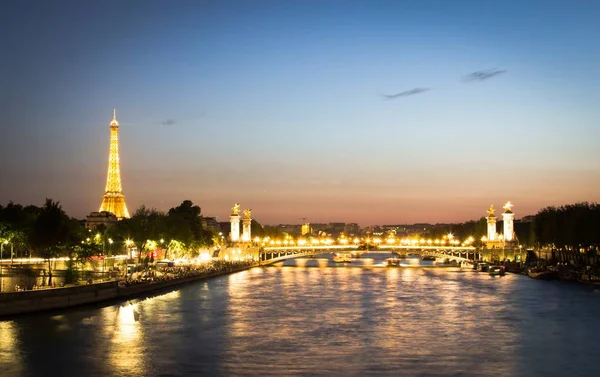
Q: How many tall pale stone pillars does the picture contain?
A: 4